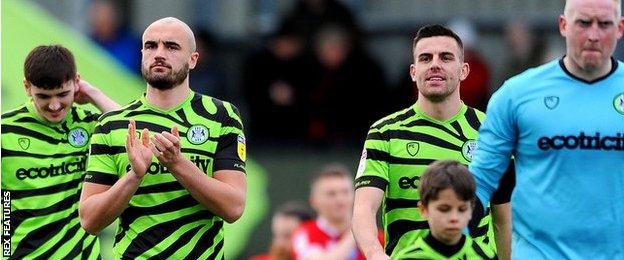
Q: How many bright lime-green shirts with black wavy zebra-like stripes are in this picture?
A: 4